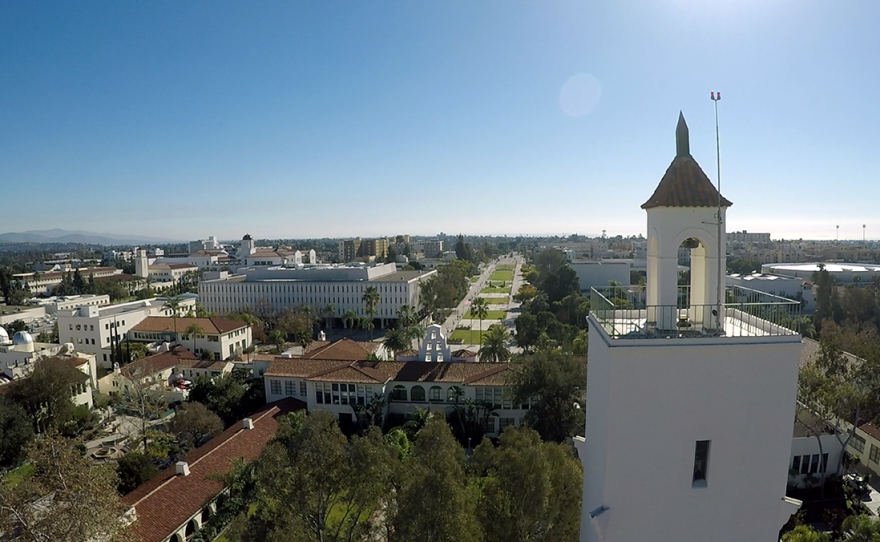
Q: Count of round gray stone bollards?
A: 0